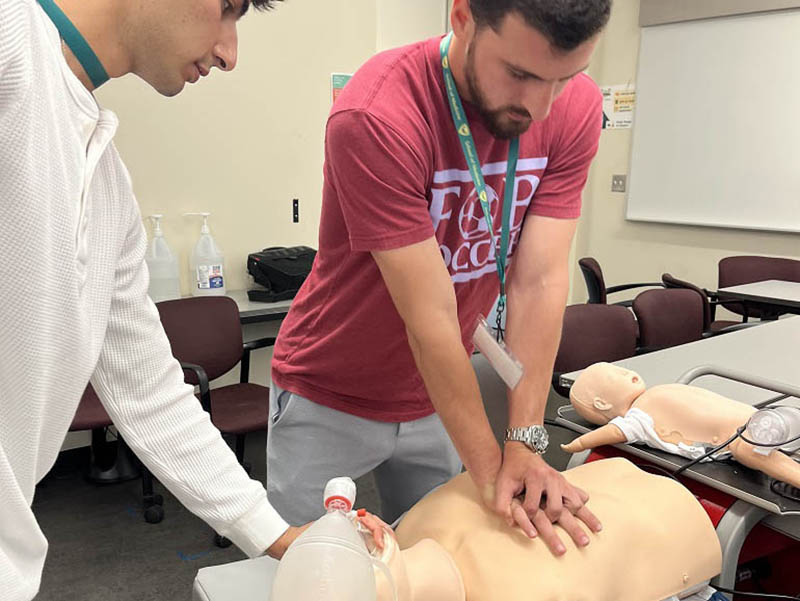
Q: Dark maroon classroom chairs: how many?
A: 7